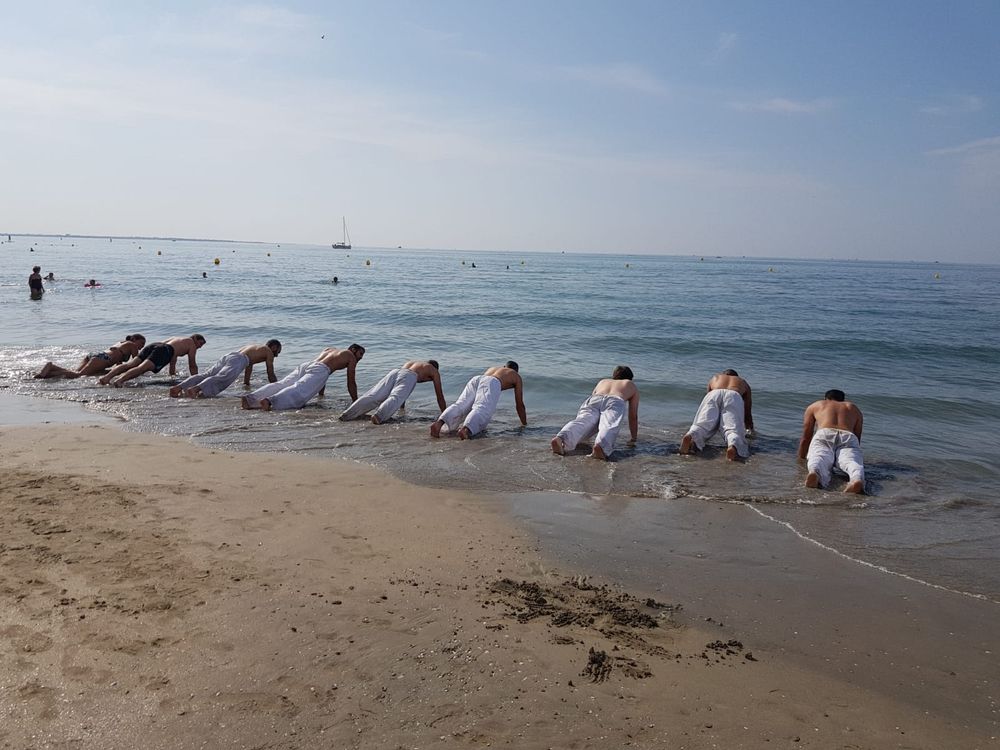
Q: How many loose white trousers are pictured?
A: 7